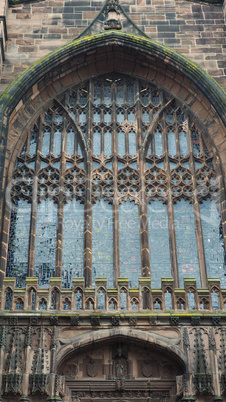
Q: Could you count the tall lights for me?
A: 8